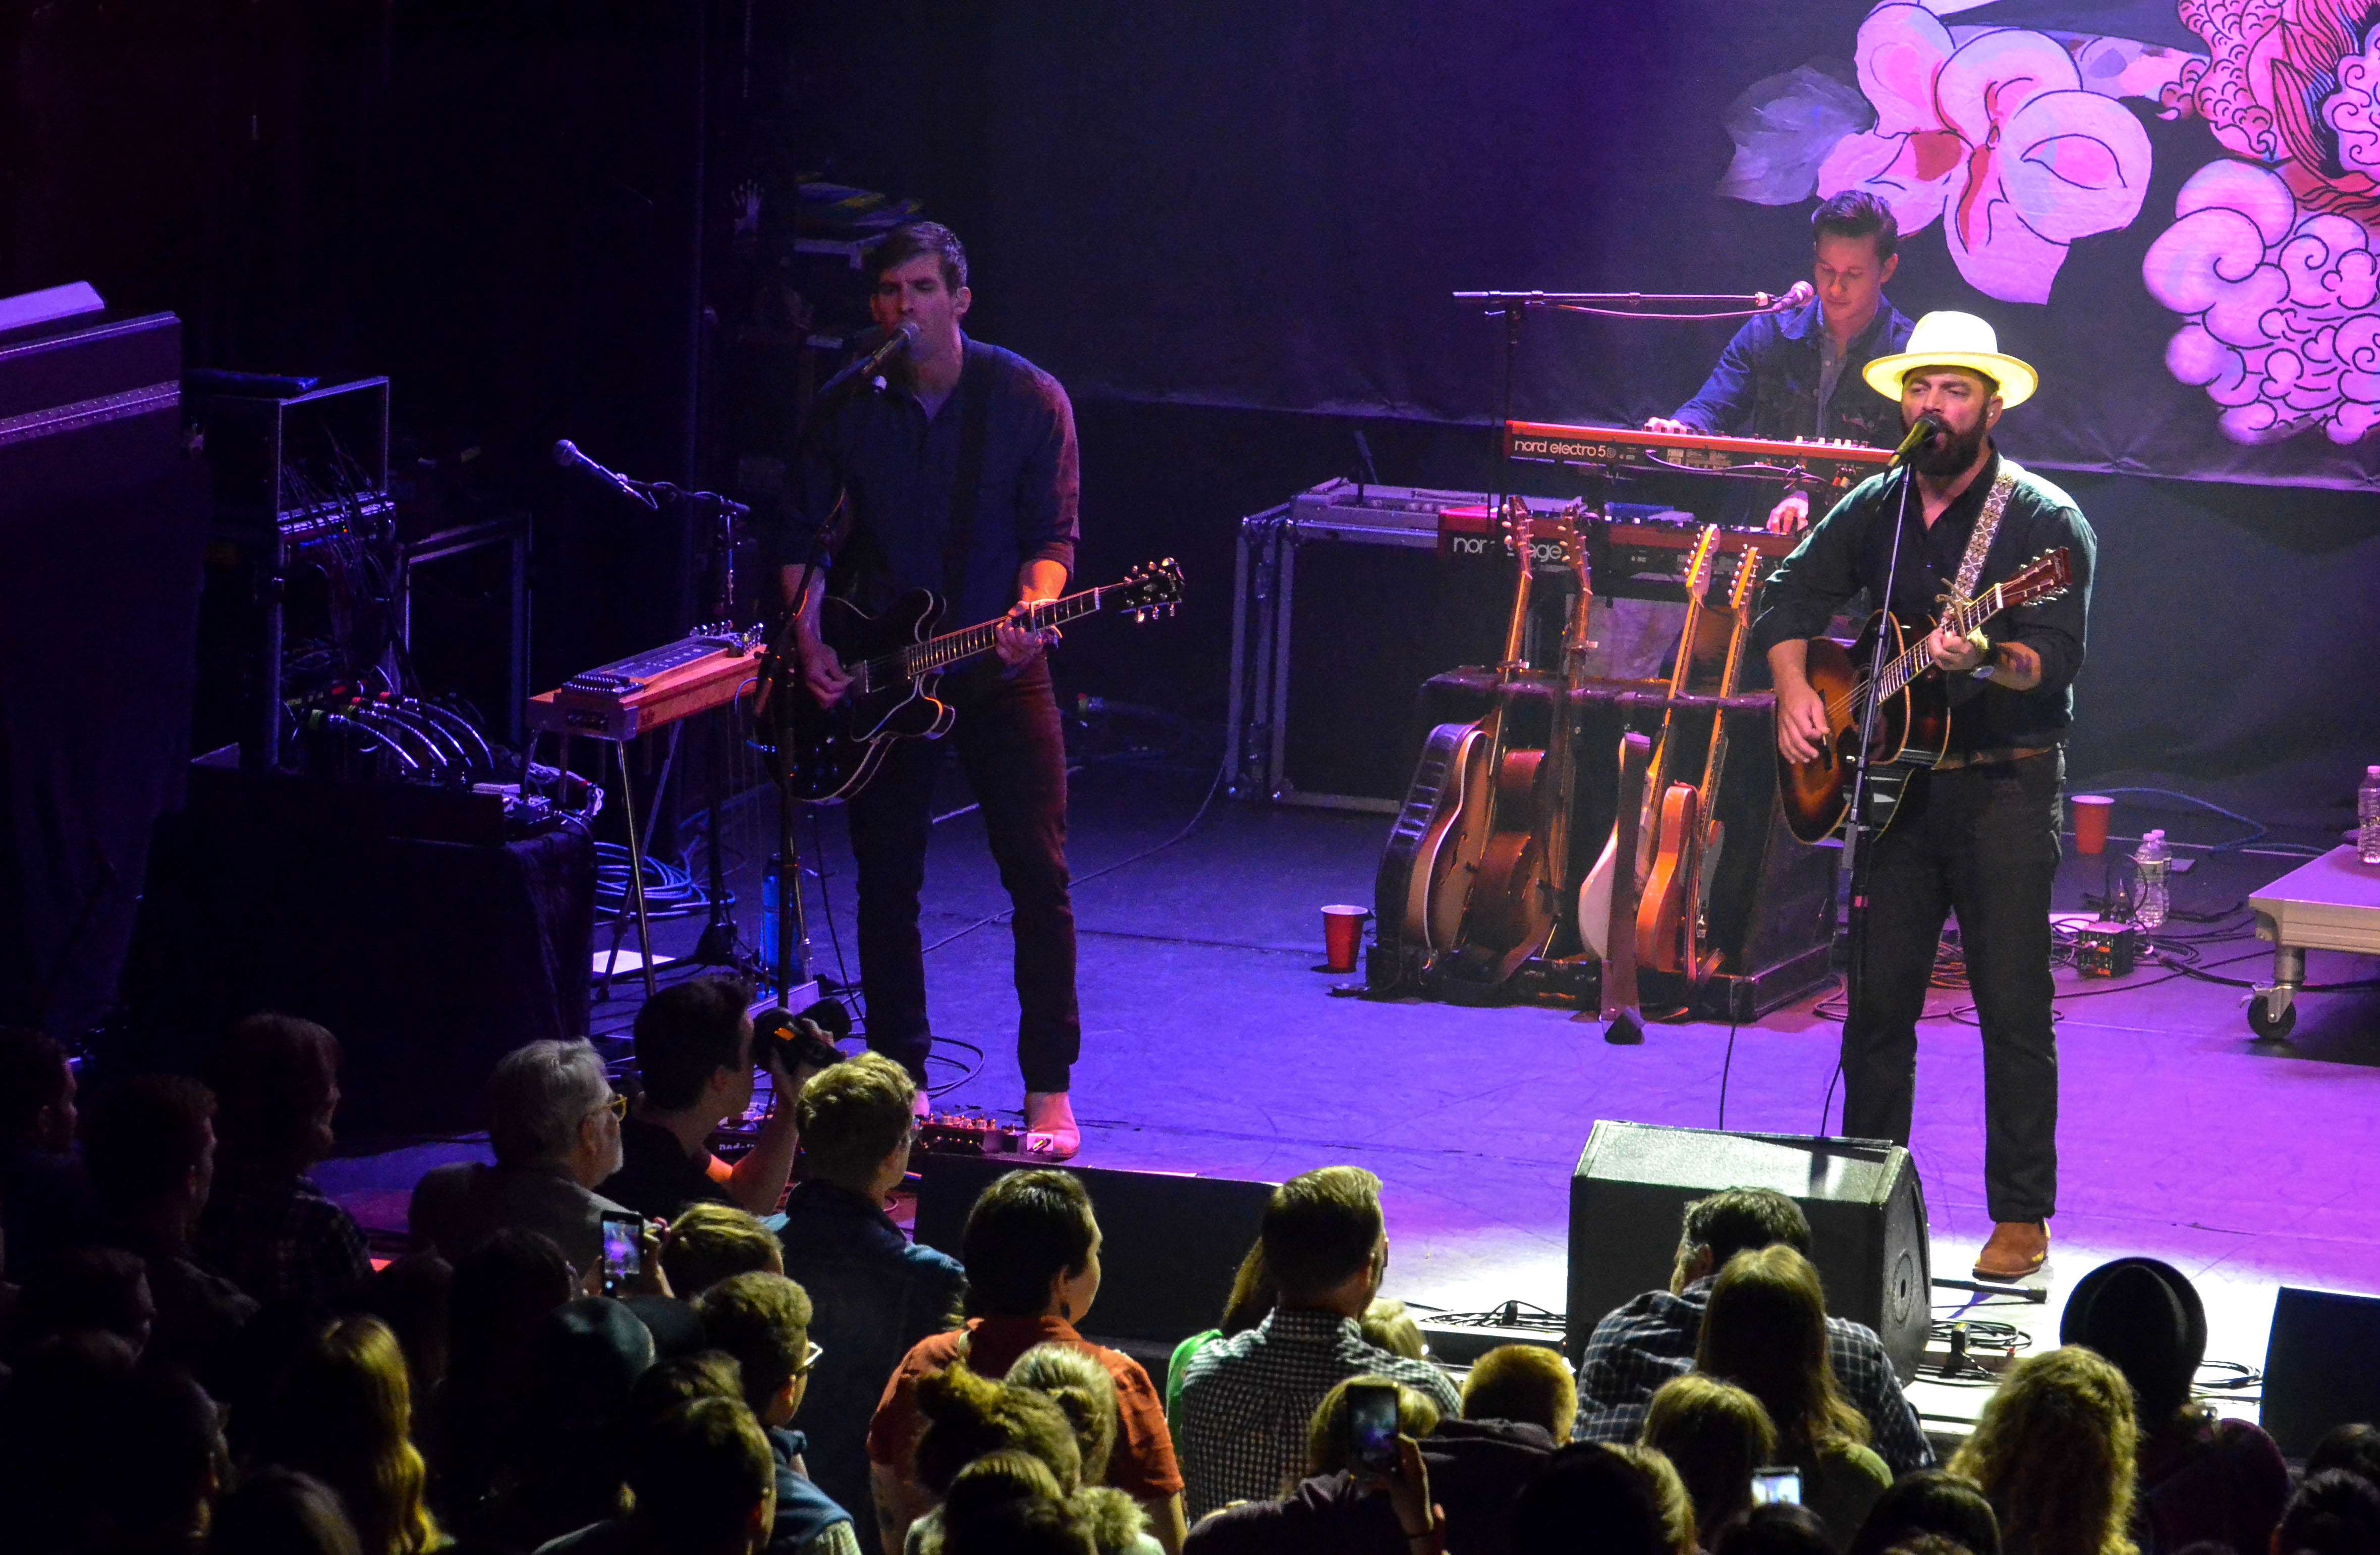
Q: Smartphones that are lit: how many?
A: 3